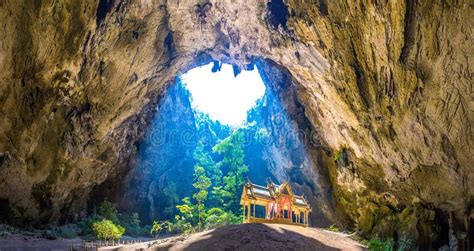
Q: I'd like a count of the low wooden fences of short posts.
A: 1